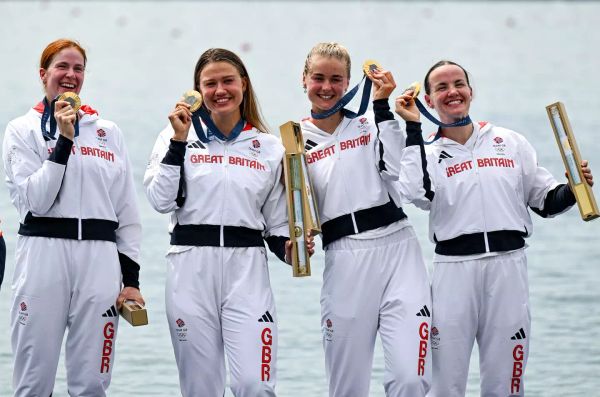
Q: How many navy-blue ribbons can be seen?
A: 4